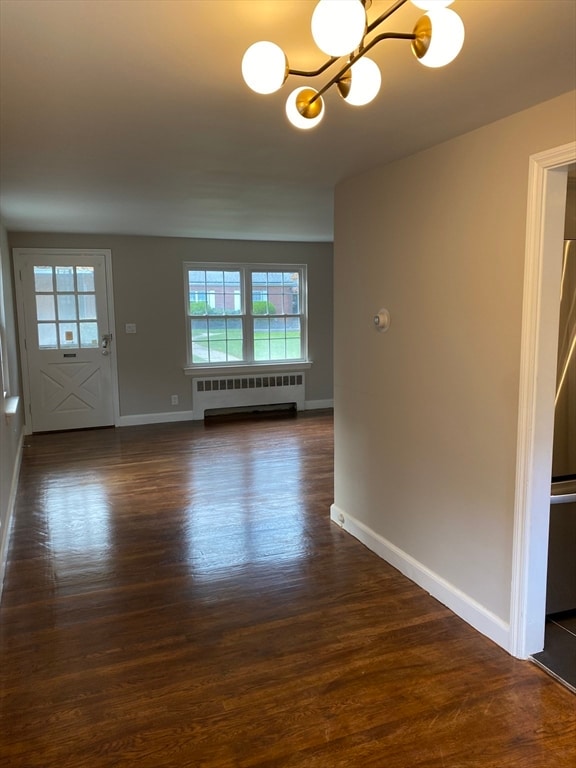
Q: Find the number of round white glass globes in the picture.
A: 6